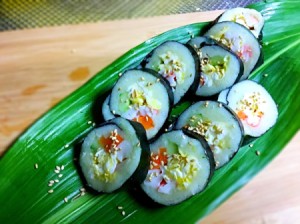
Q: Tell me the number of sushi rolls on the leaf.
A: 9